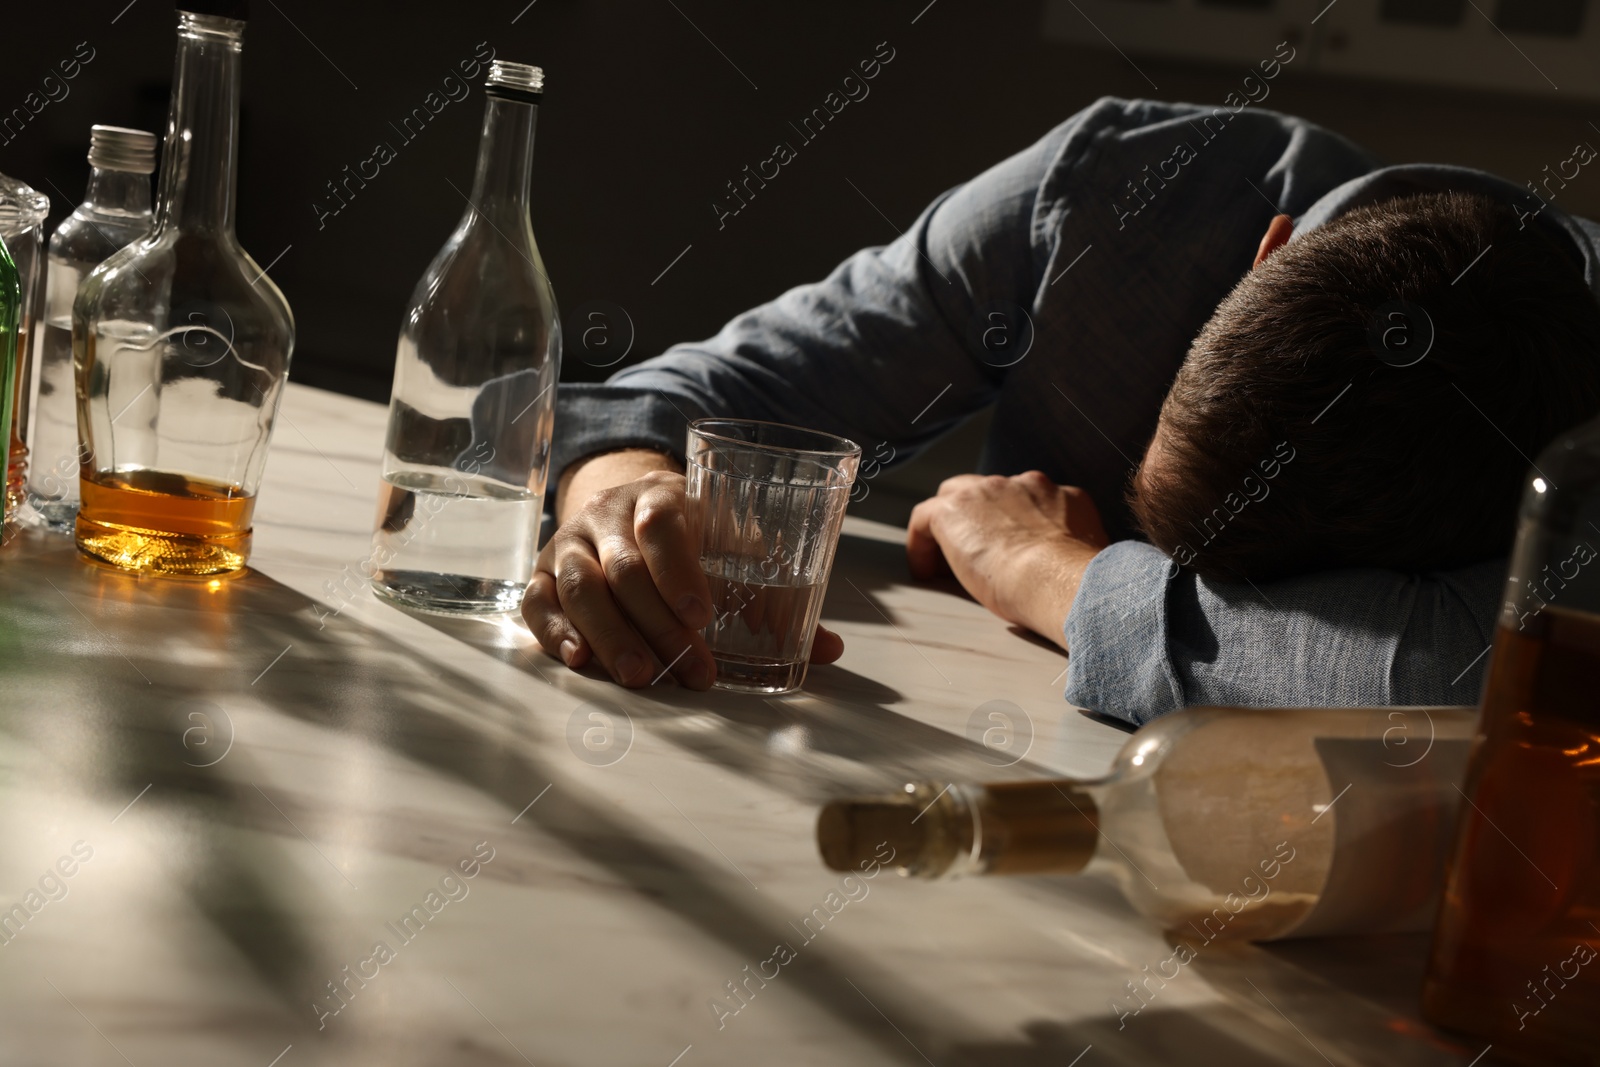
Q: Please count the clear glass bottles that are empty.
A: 1